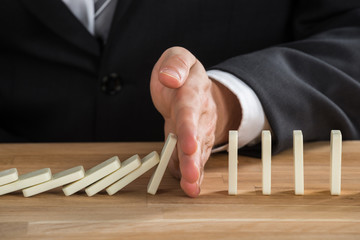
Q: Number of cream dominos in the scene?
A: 11